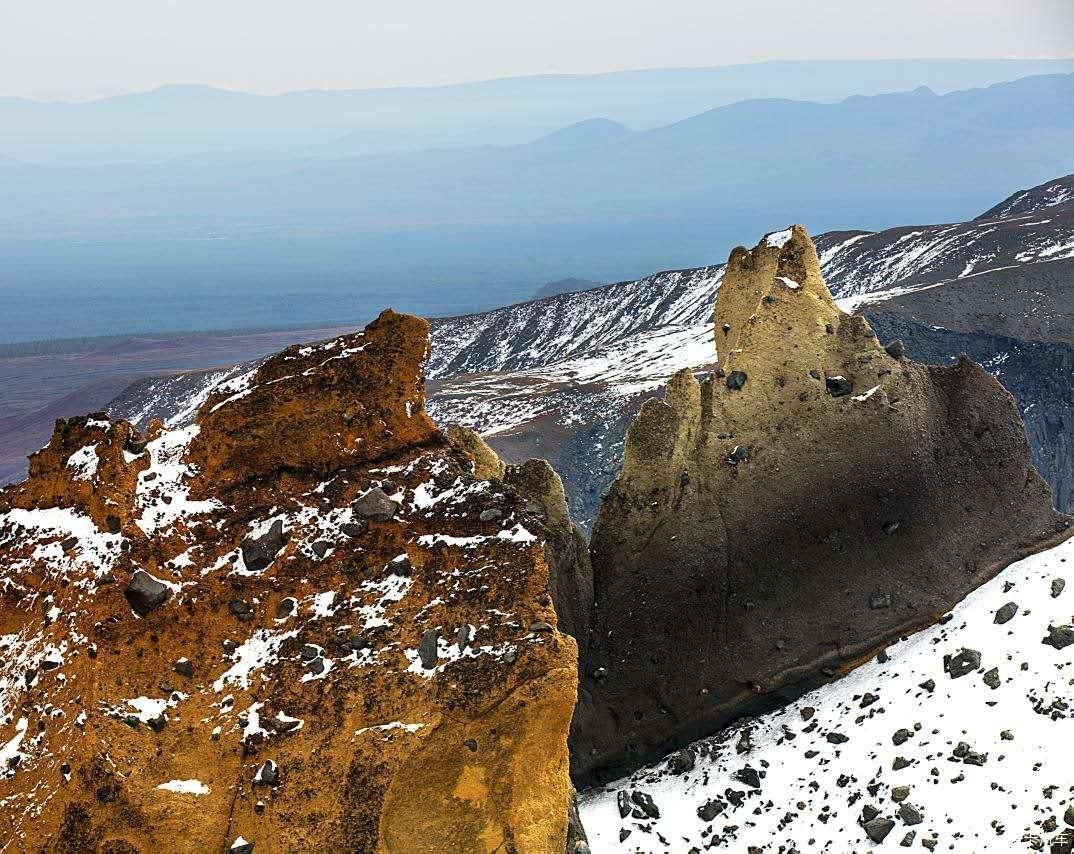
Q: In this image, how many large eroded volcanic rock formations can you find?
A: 2